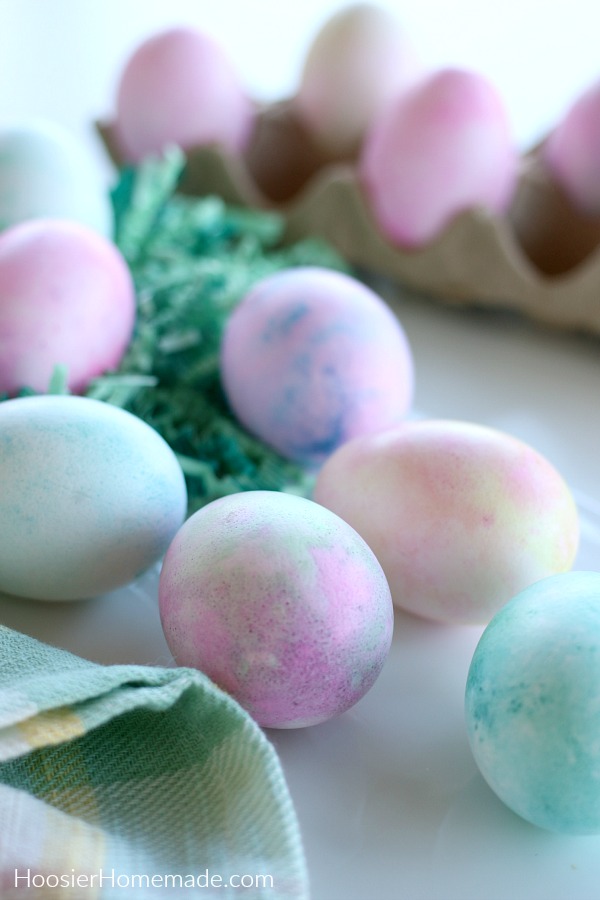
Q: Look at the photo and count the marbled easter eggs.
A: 11